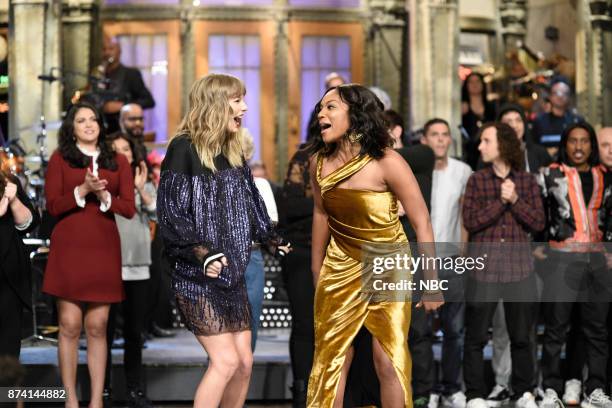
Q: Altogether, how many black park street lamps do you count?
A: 0